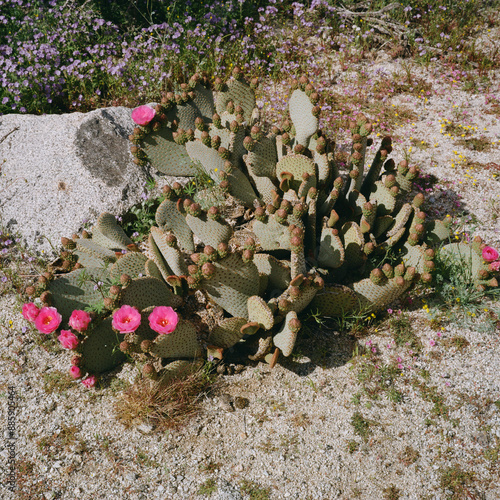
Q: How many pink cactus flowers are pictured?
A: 11